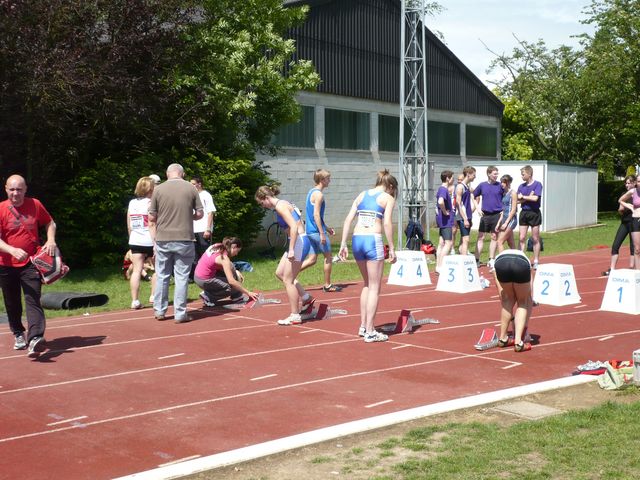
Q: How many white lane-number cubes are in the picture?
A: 4